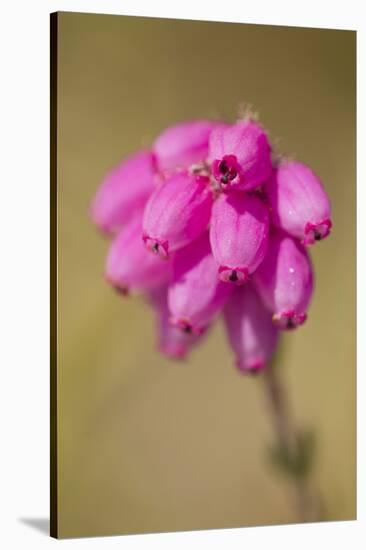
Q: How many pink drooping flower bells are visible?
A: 11